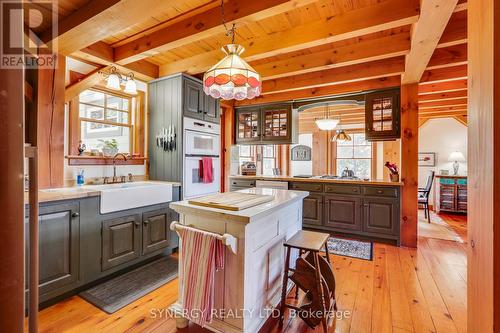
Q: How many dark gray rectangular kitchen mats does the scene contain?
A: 1